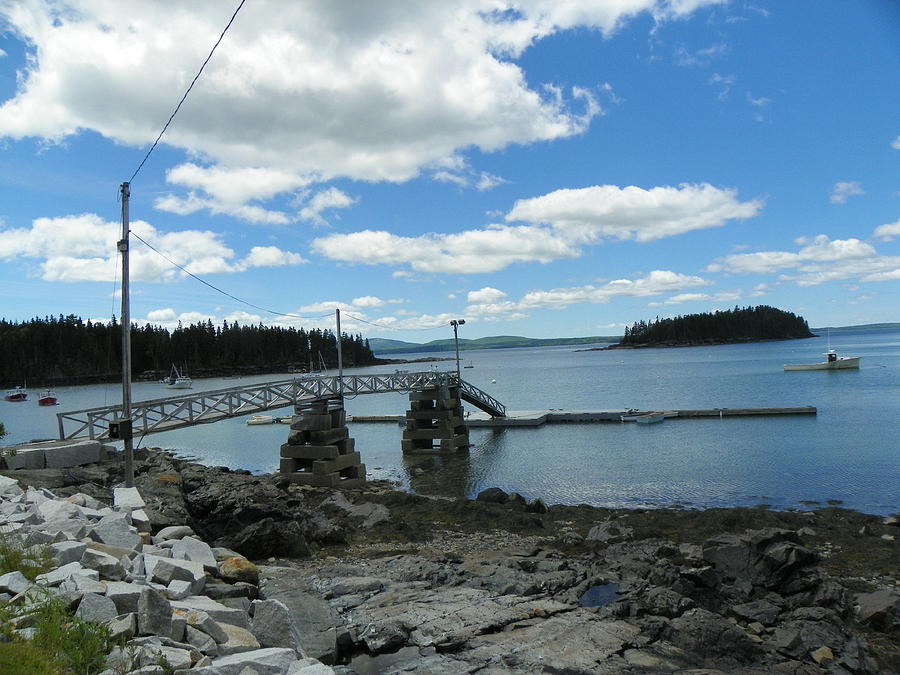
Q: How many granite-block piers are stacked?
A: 2